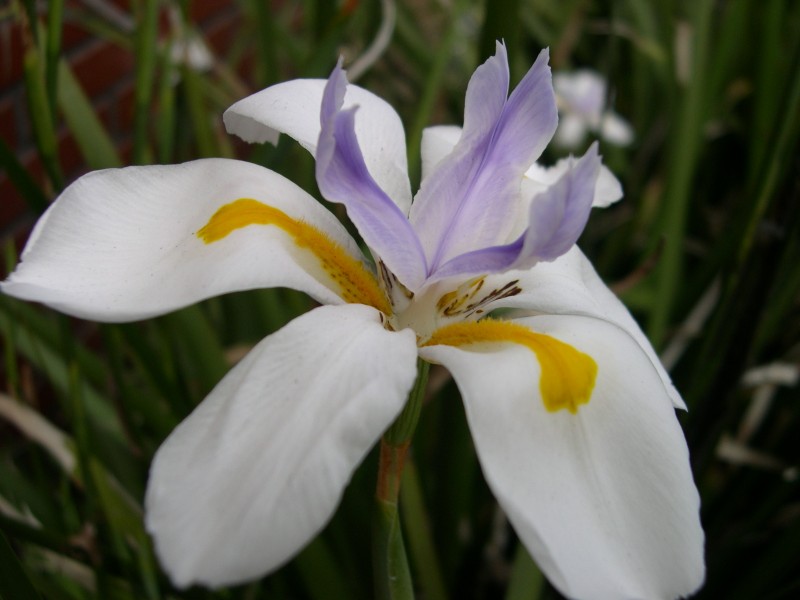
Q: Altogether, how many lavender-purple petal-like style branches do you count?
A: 3